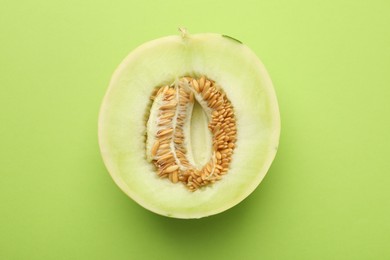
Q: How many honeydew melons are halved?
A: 1